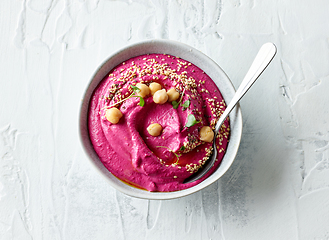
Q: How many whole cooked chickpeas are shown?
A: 7